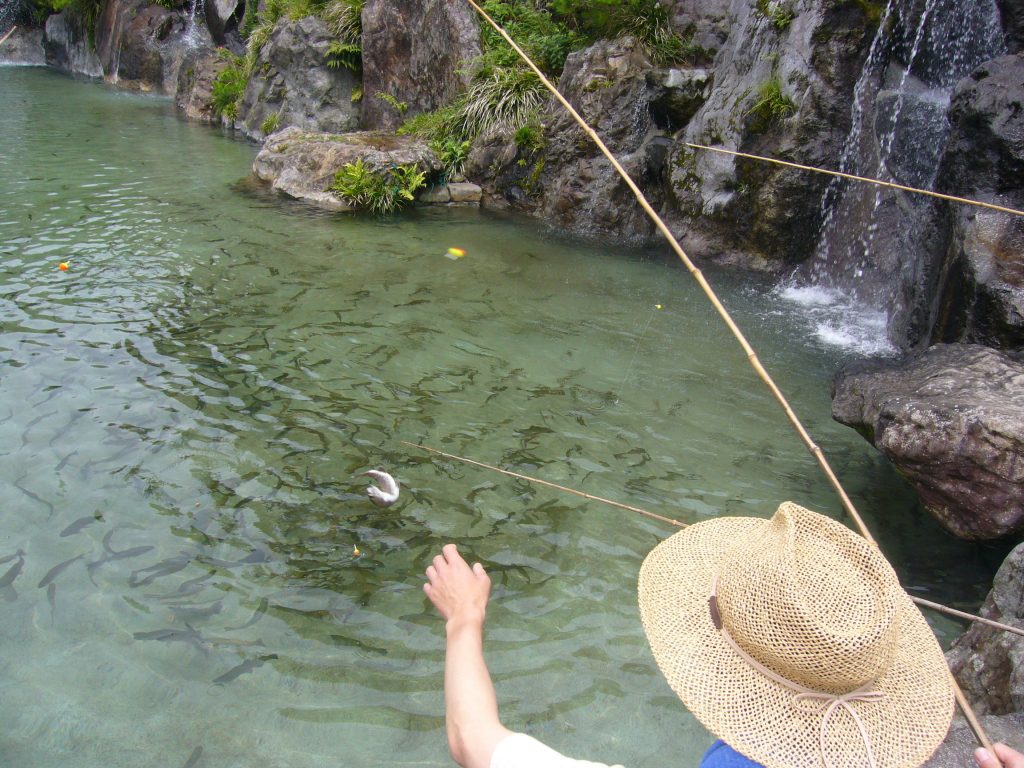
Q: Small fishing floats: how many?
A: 4